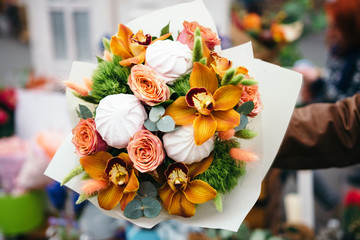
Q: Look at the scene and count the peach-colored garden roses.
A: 5